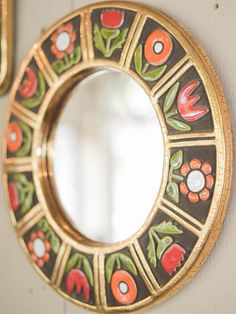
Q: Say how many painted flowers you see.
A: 12